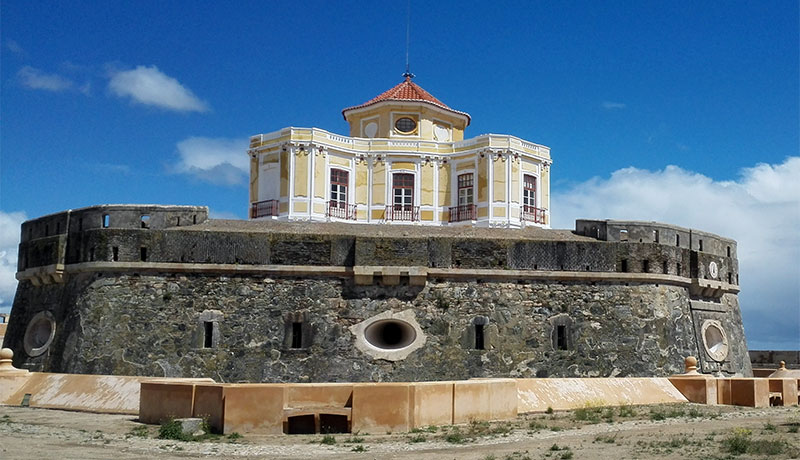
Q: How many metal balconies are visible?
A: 5